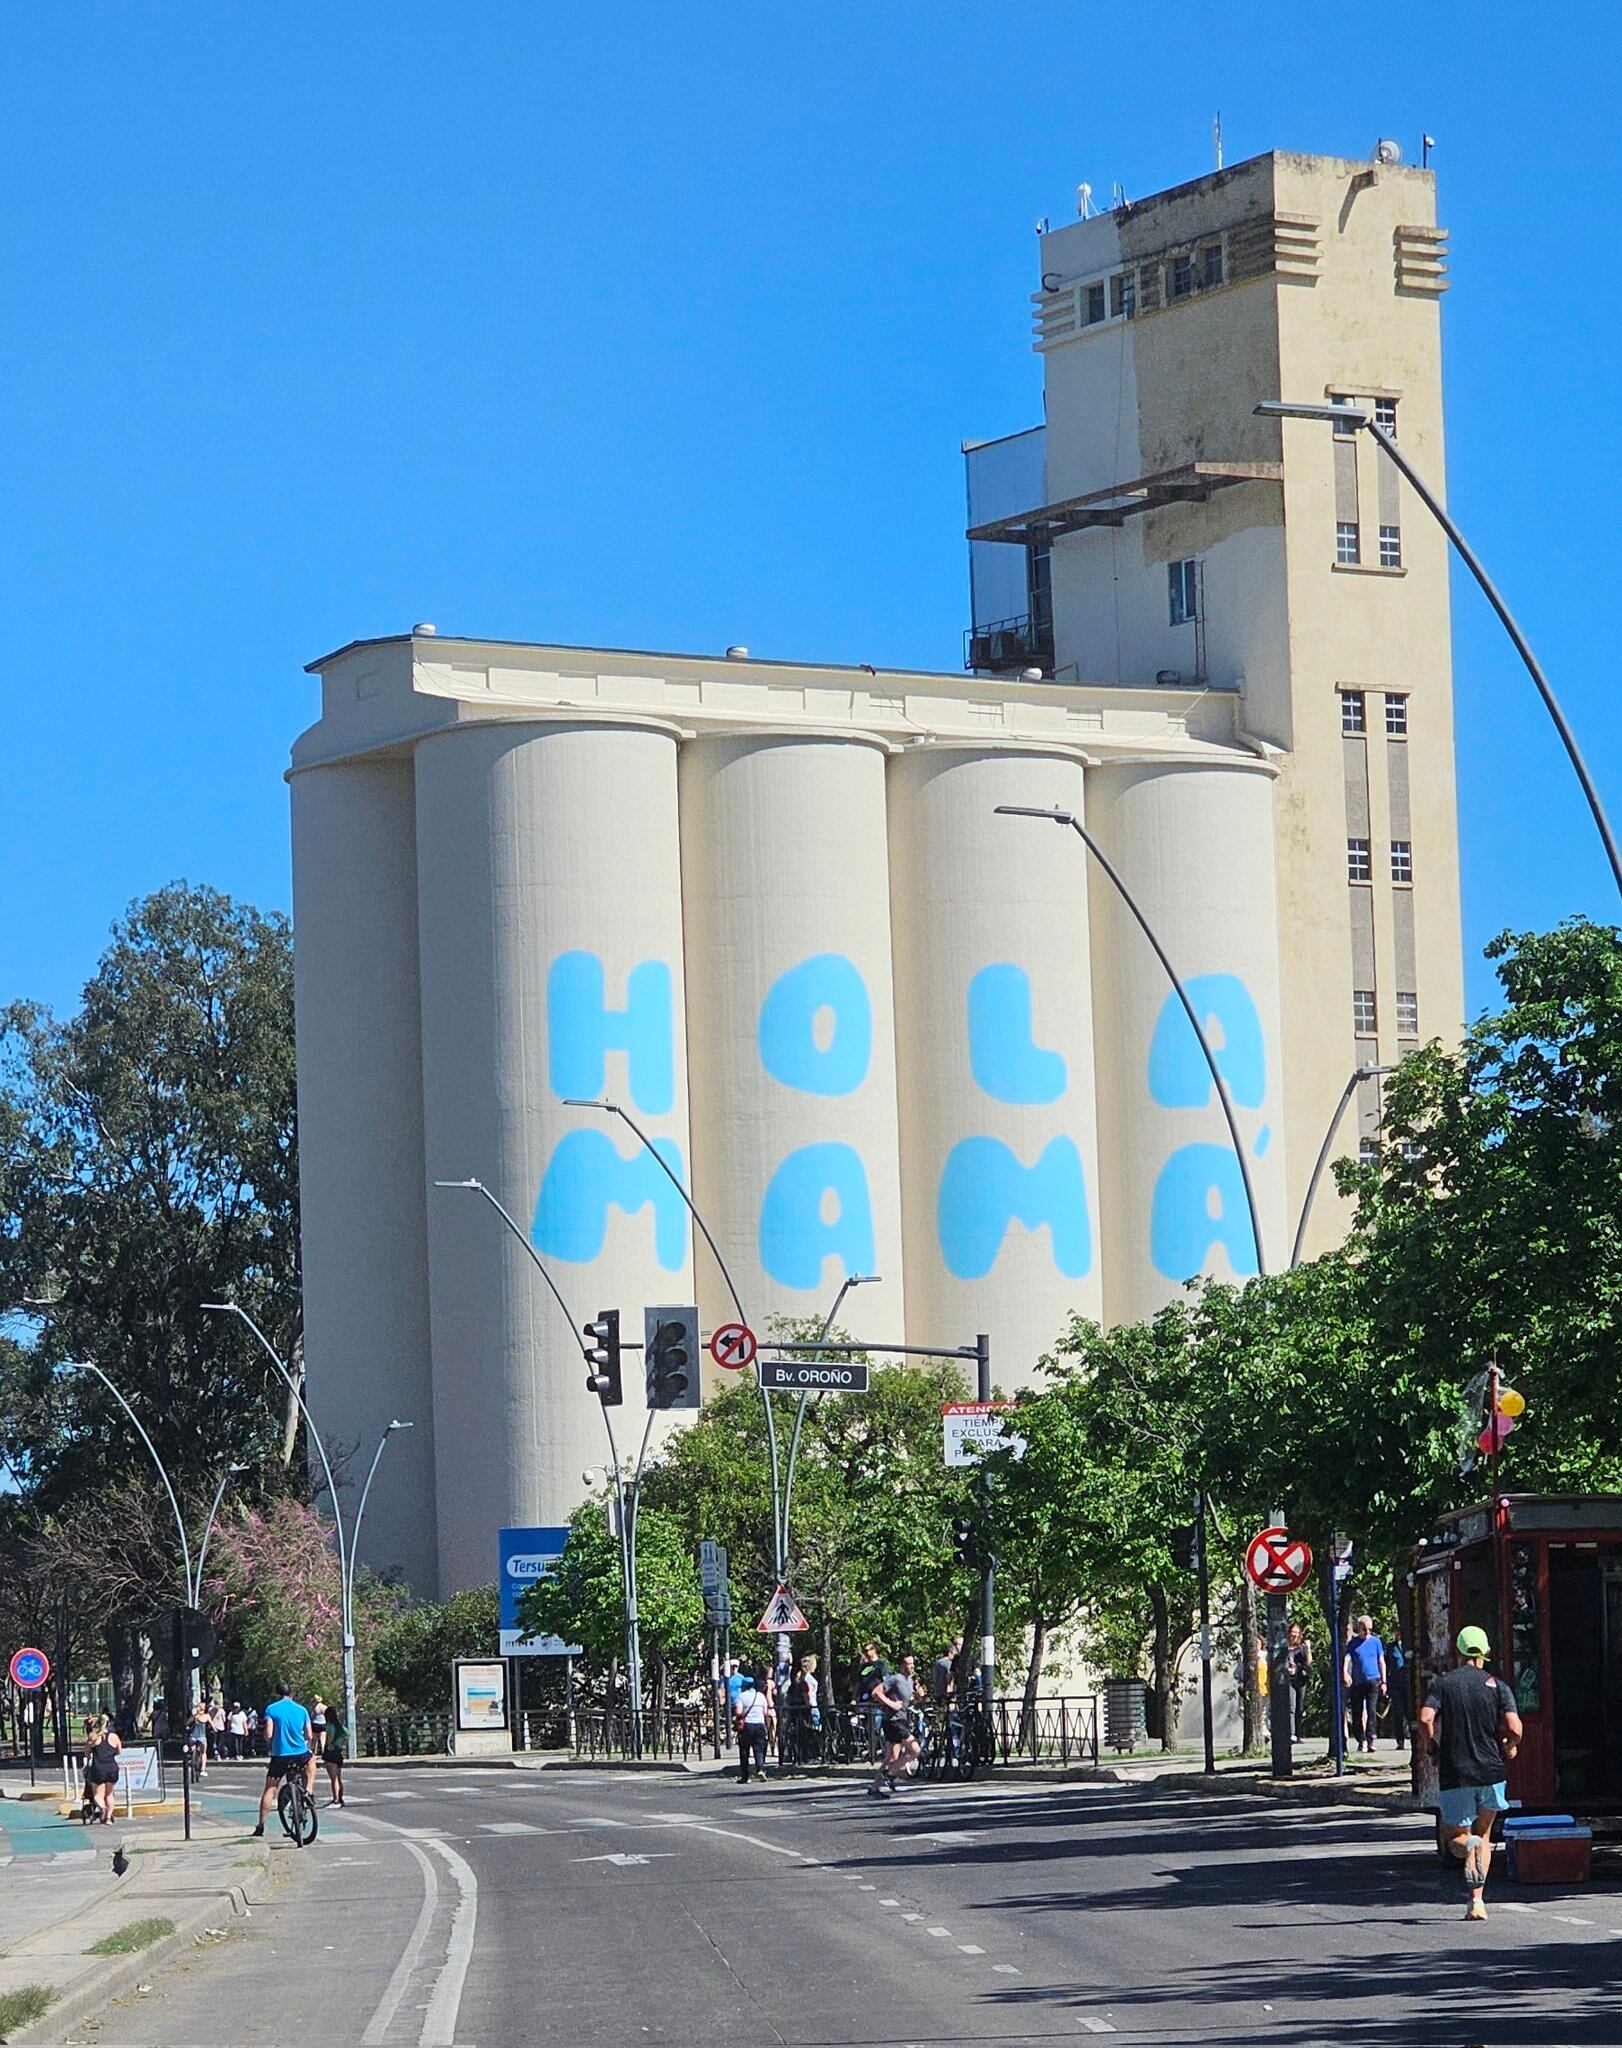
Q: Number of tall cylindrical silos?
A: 5